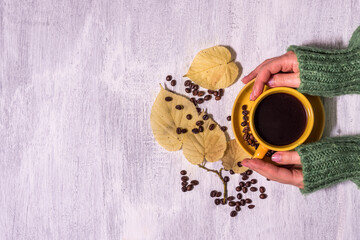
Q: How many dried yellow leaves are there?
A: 4